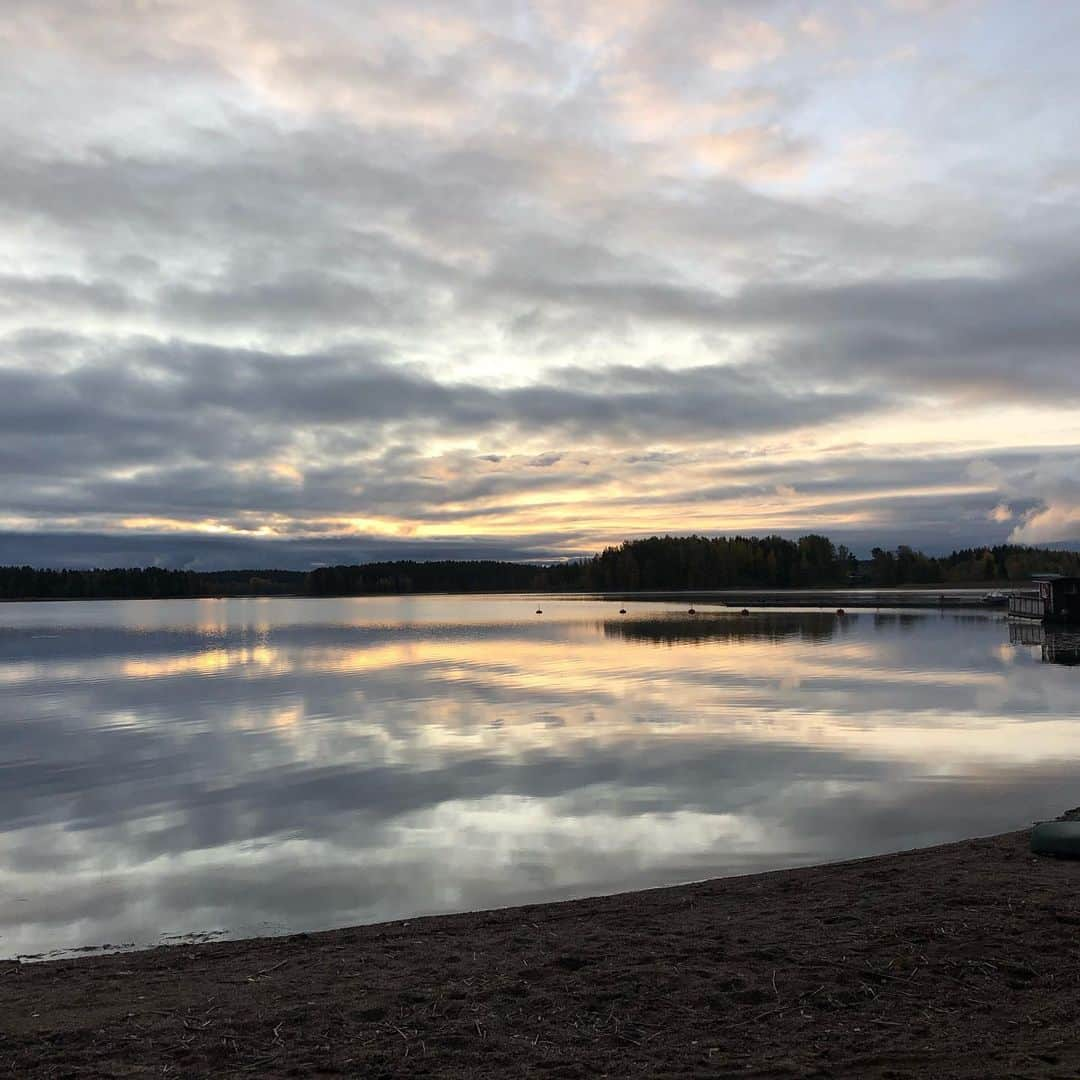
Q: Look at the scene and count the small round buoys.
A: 5